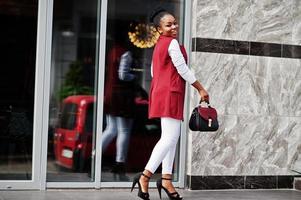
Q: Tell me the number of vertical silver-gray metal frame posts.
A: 3